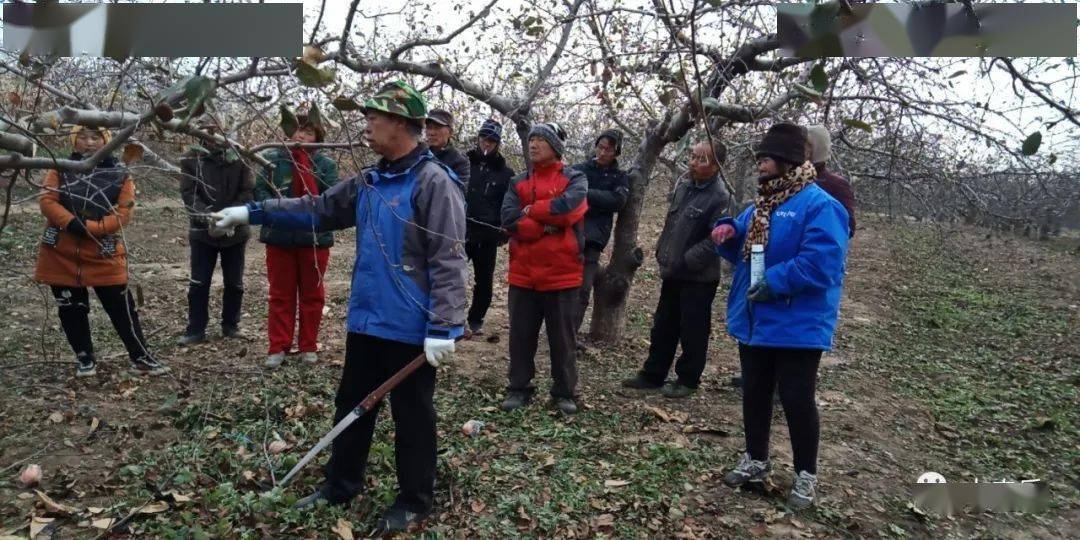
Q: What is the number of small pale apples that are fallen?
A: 3